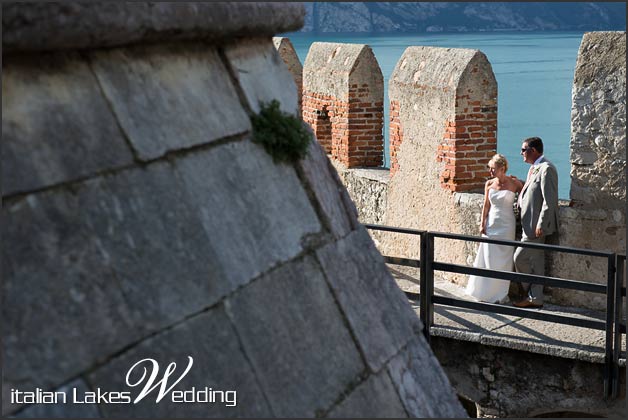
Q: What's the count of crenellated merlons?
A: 4